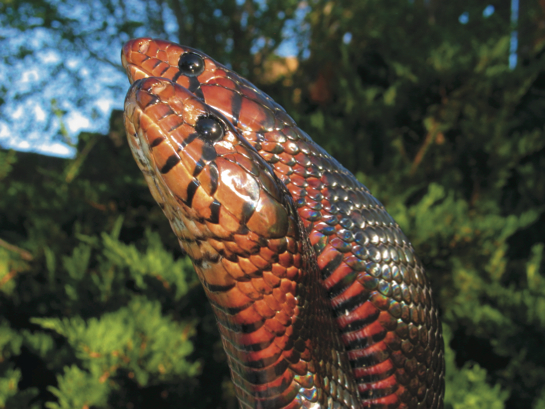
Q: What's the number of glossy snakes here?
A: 2